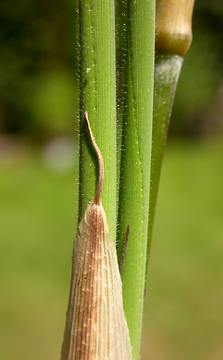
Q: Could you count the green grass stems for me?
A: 3